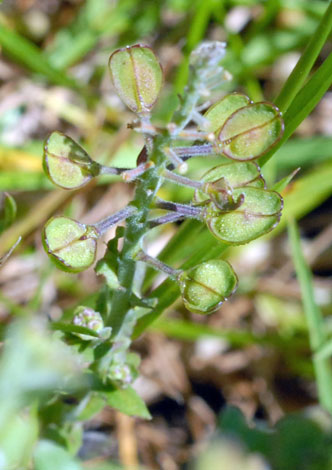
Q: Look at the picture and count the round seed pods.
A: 8